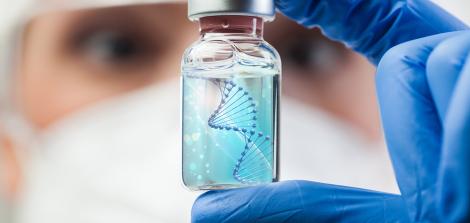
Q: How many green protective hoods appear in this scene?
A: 0